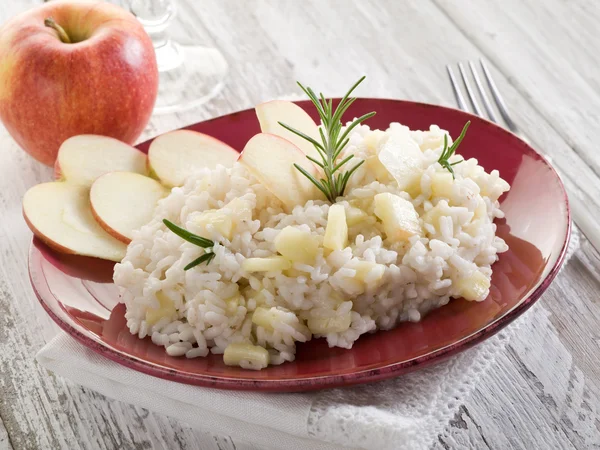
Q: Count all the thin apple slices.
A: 6